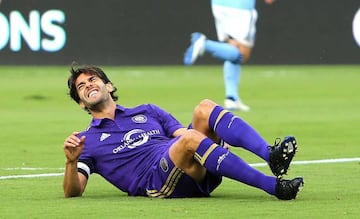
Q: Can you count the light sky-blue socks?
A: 2